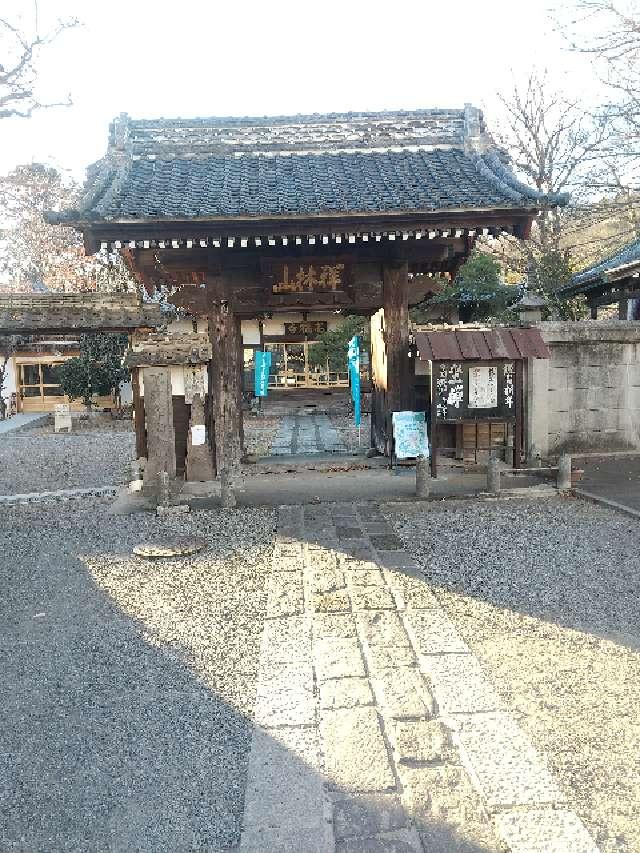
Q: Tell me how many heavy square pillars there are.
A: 2